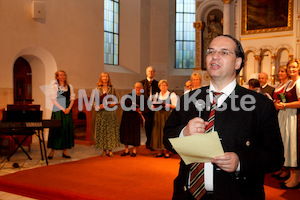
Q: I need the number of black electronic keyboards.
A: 1